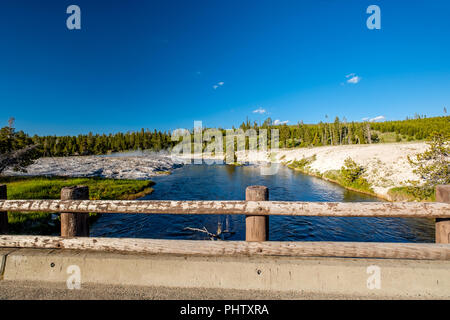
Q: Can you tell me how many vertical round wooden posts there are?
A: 4